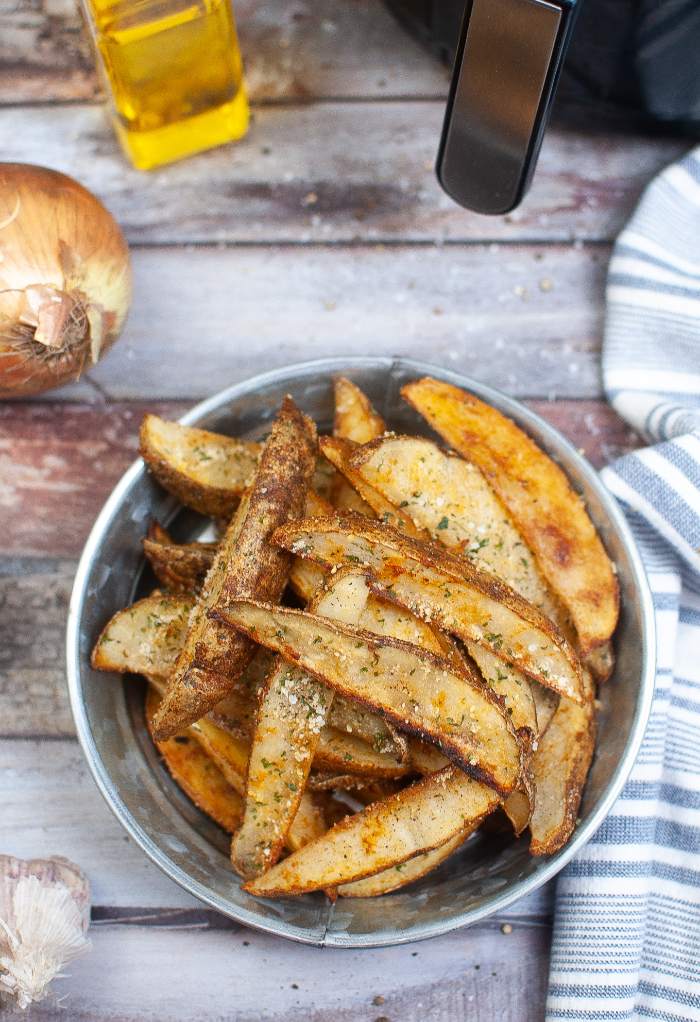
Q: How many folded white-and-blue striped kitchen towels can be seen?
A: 1